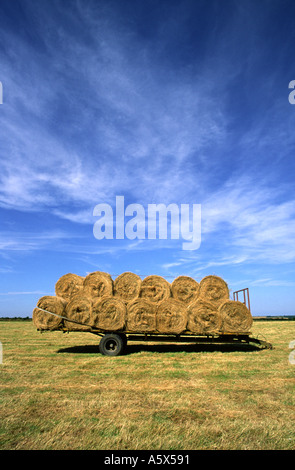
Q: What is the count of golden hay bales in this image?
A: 13